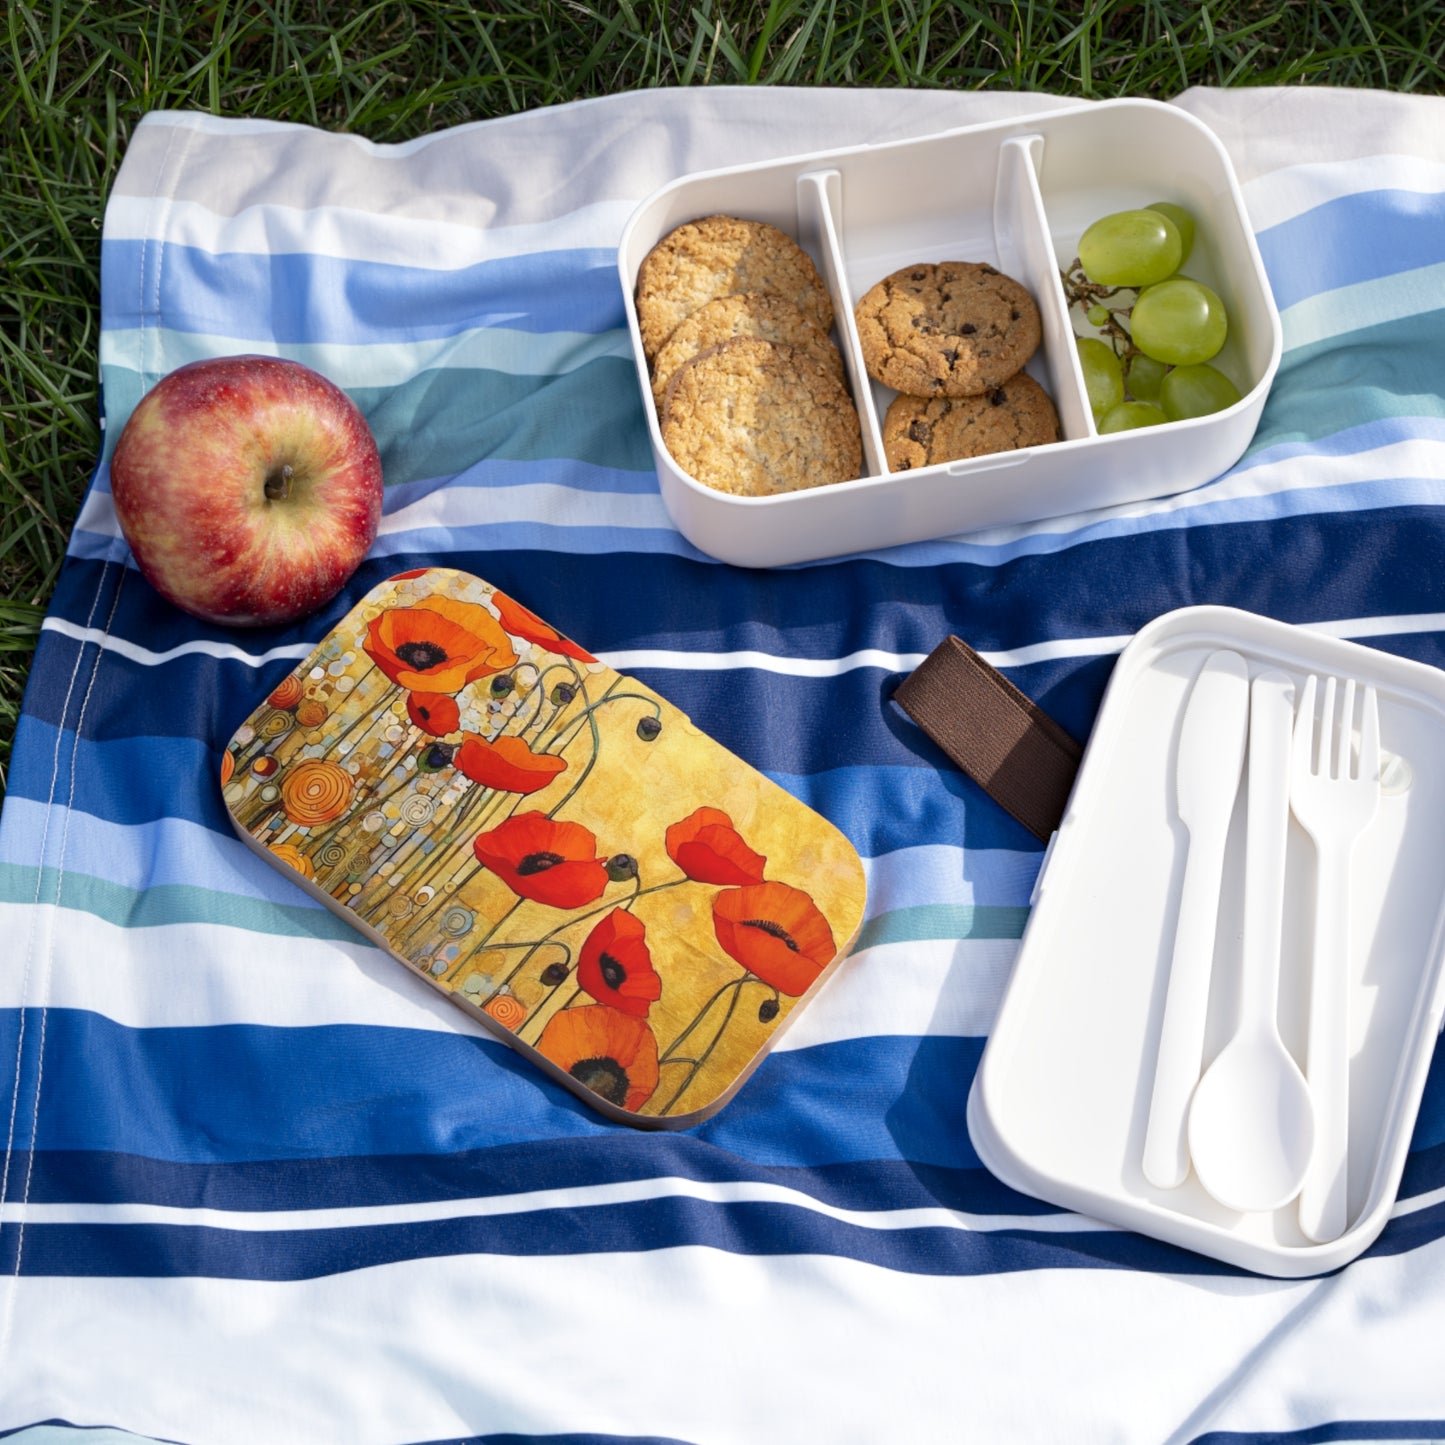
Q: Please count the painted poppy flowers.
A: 9